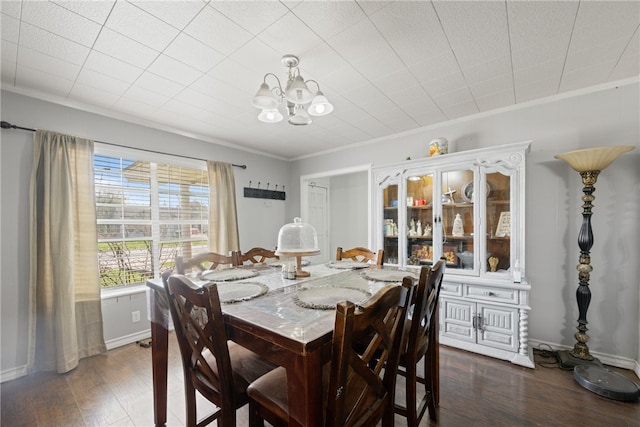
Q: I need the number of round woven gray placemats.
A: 6